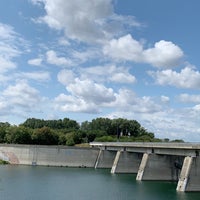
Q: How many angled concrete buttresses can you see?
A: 4